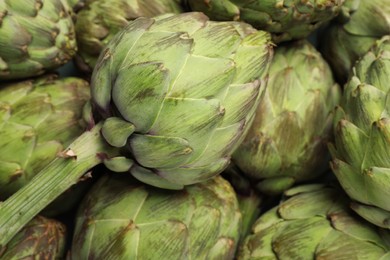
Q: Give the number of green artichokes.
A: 11